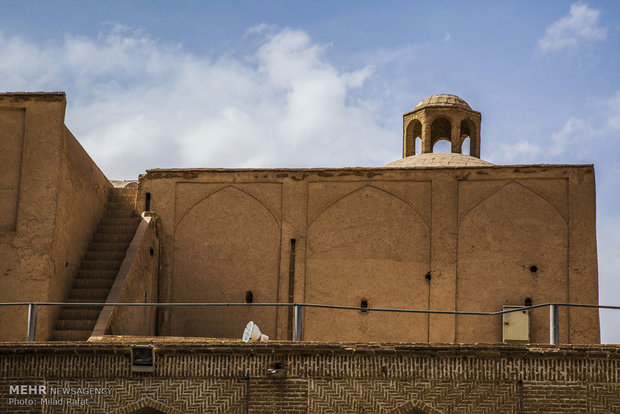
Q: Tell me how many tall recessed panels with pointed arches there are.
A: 3